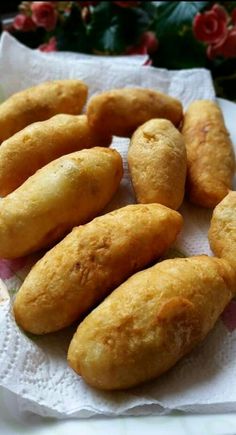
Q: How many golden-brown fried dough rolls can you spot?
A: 9